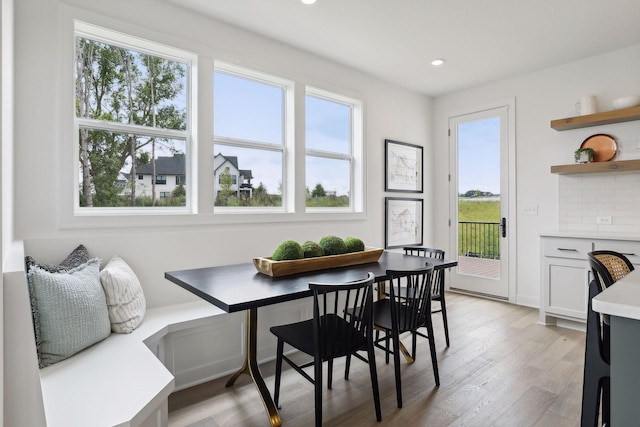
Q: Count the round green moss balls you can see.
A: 4